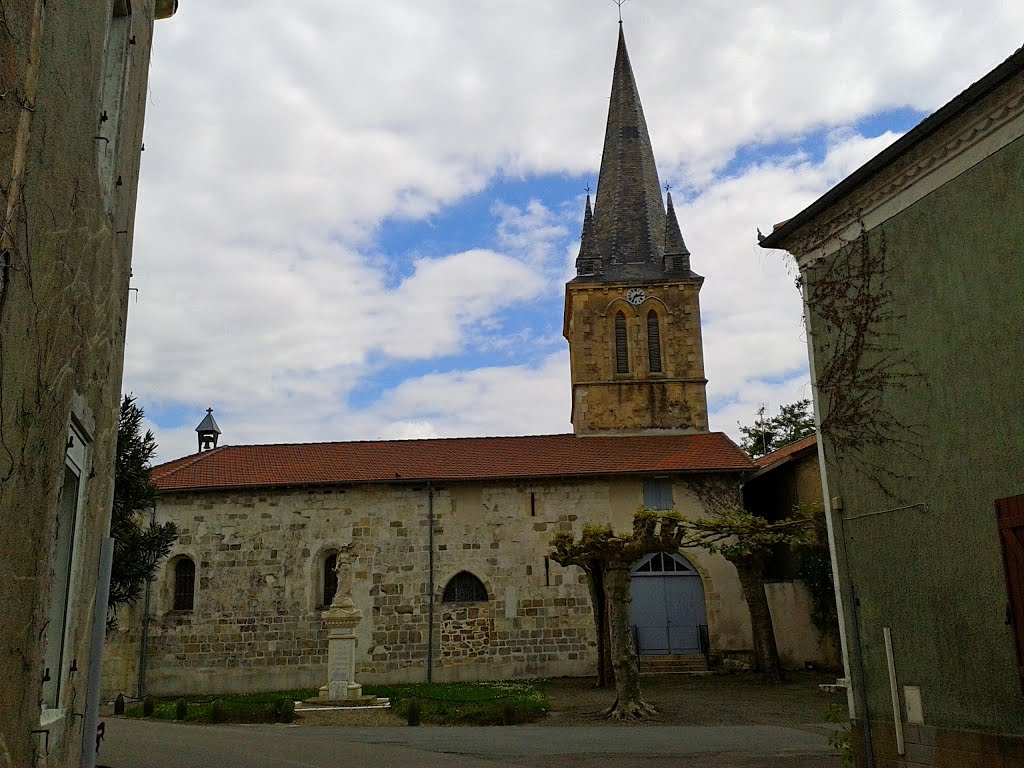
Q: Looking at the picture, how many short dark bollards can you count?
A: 7